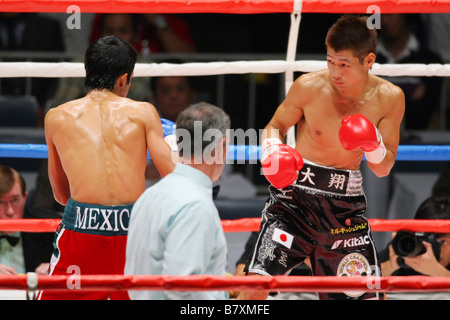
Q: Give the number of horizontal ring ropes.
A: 5